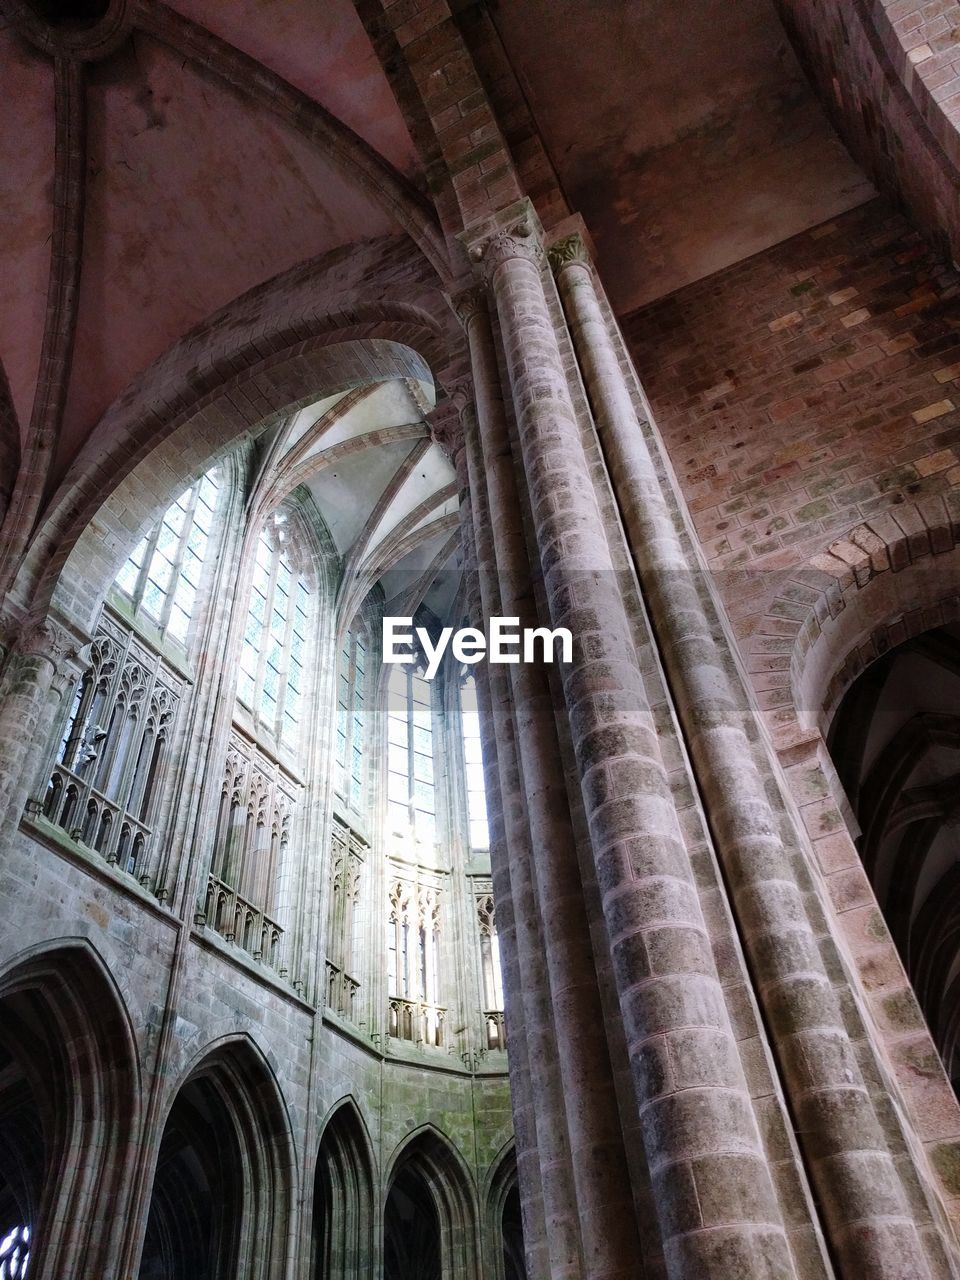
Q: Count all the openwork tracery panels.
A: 5